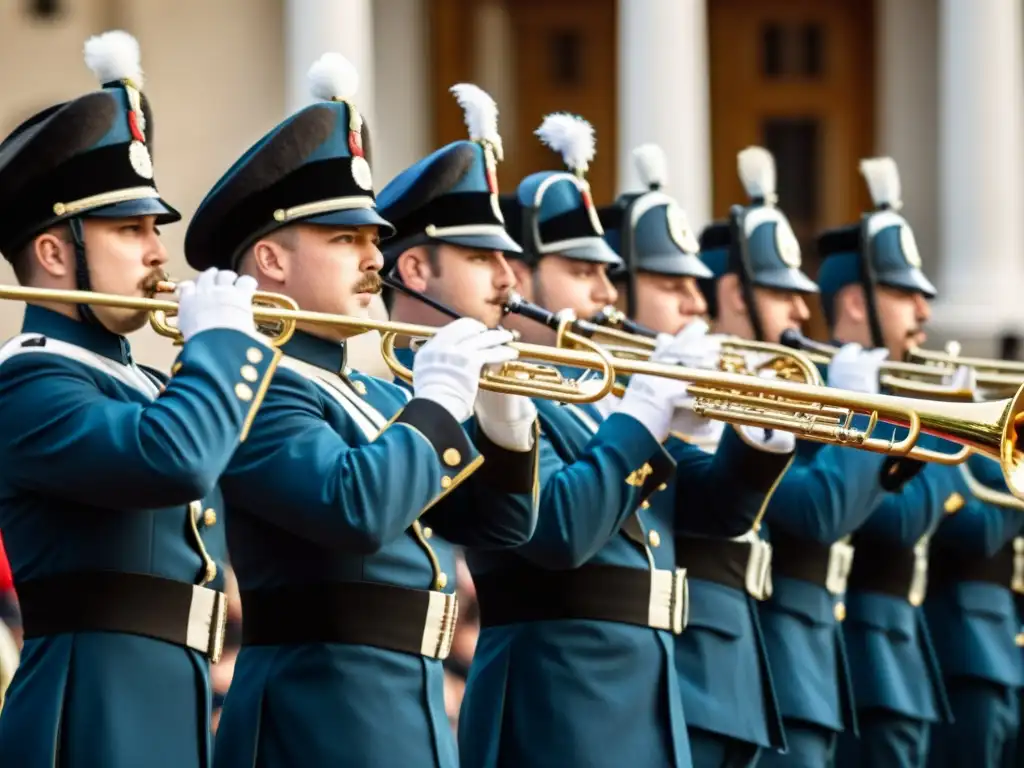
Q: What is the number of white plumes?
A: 7